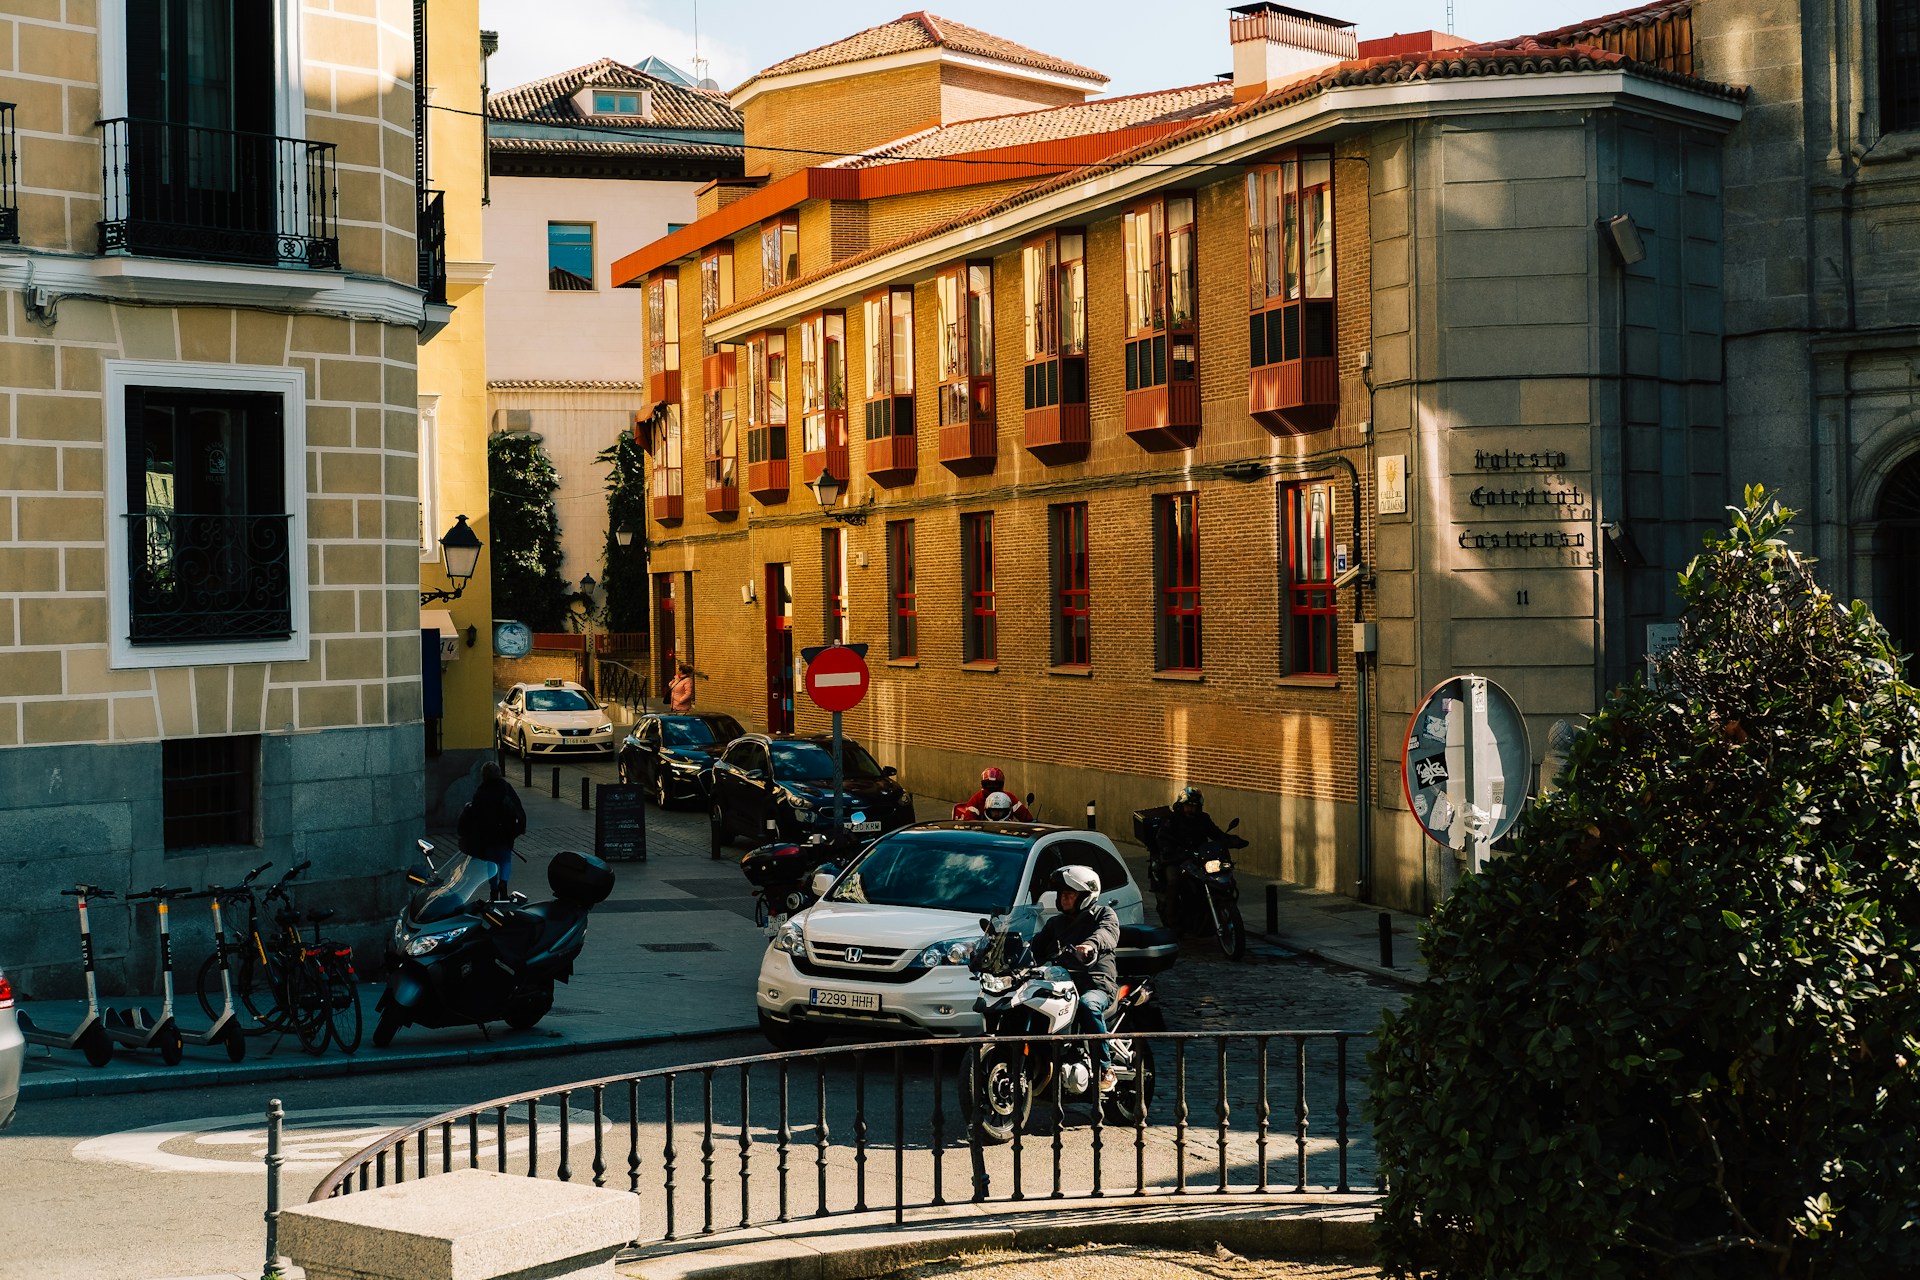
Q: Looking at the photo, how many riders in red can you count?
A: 1